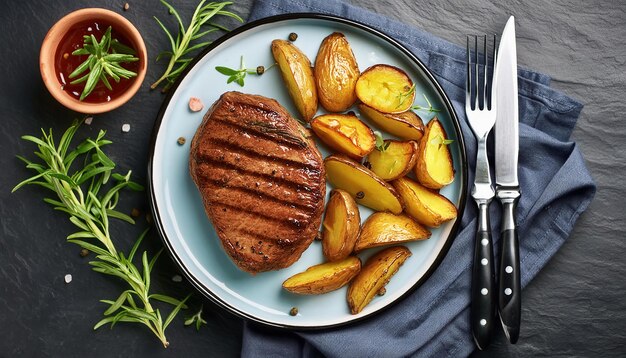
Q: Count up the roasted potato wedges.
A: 13